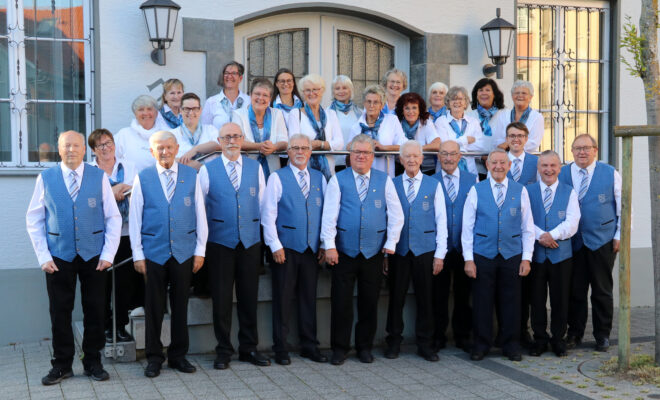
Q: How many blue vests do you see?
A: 11